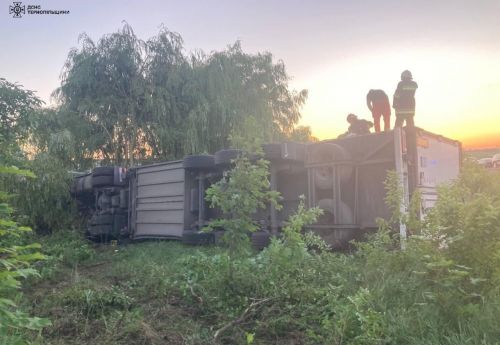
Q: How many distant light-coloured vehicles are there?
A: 2